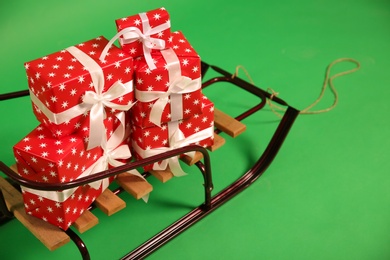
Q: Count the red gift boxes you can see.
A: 5